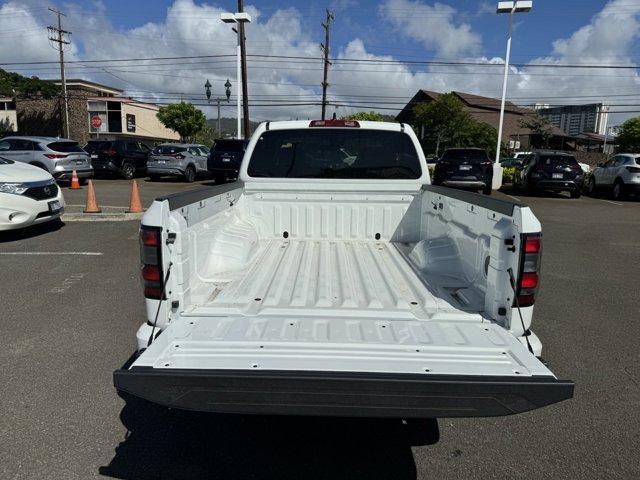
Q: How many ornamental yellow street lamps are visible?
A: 0